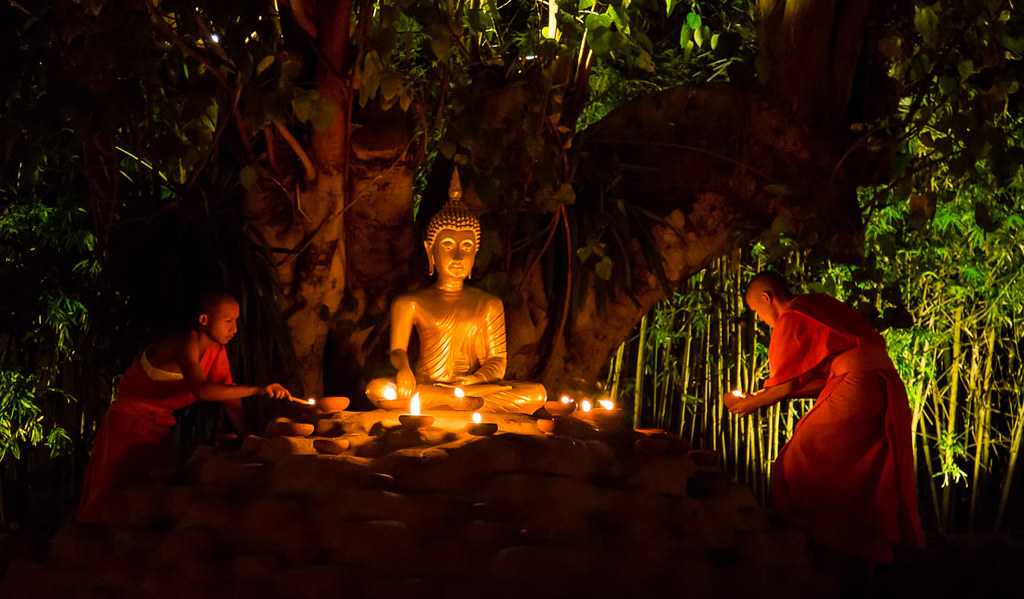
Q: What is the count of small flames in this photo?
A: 9